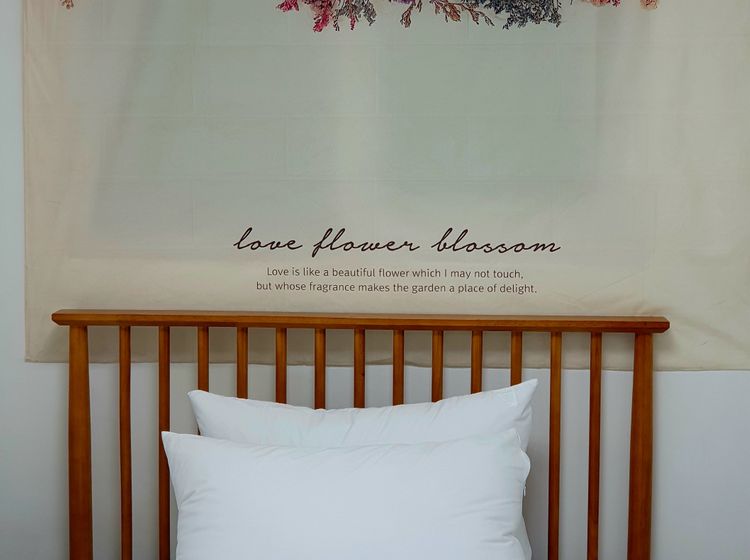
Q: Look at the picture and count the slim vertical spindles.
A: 13